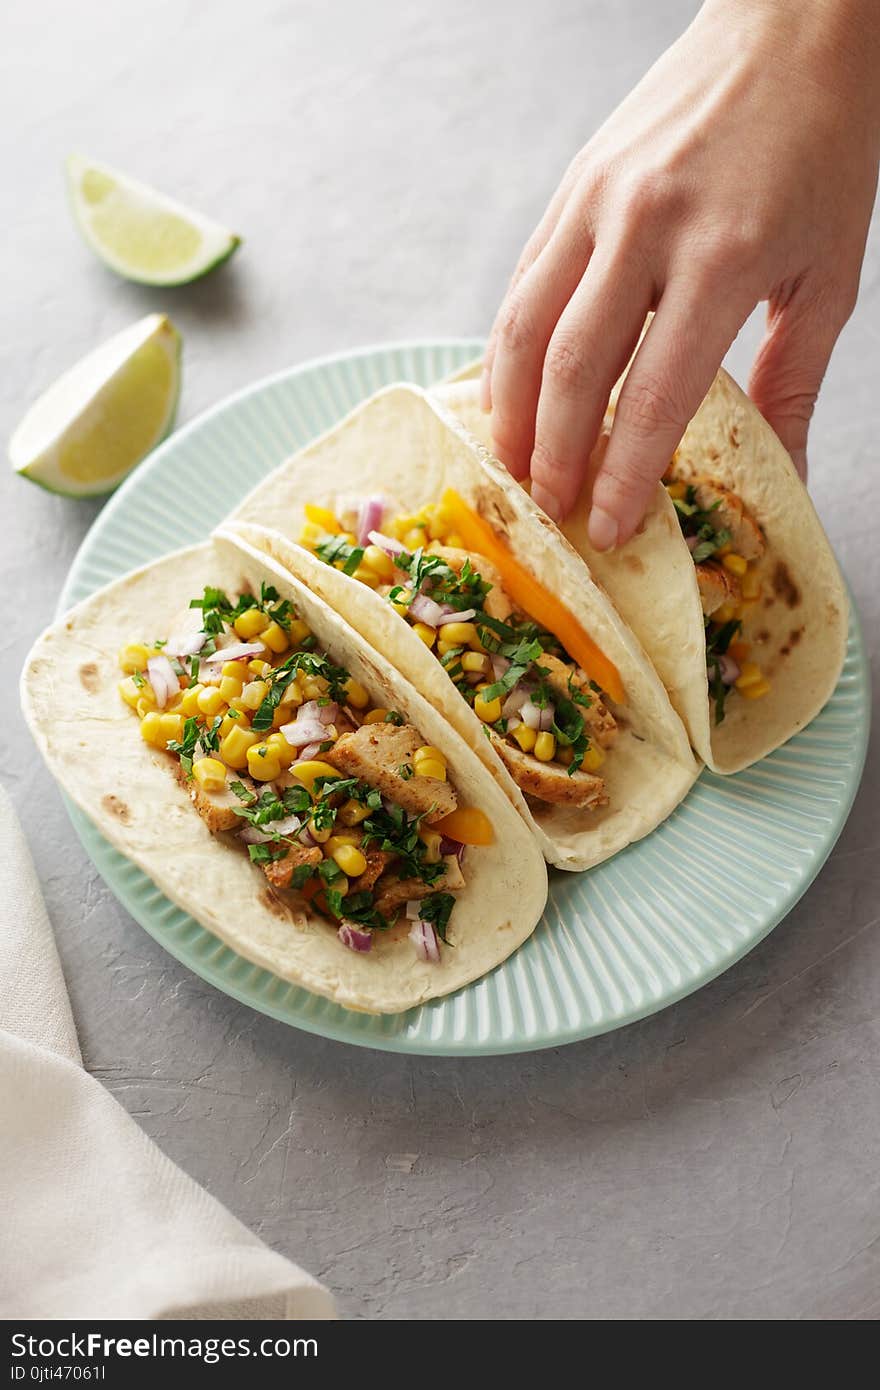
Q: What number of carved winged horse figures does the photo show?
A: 0